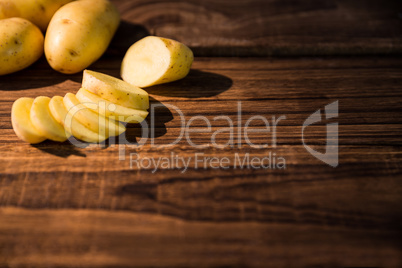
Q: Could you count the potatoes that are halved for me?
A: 1